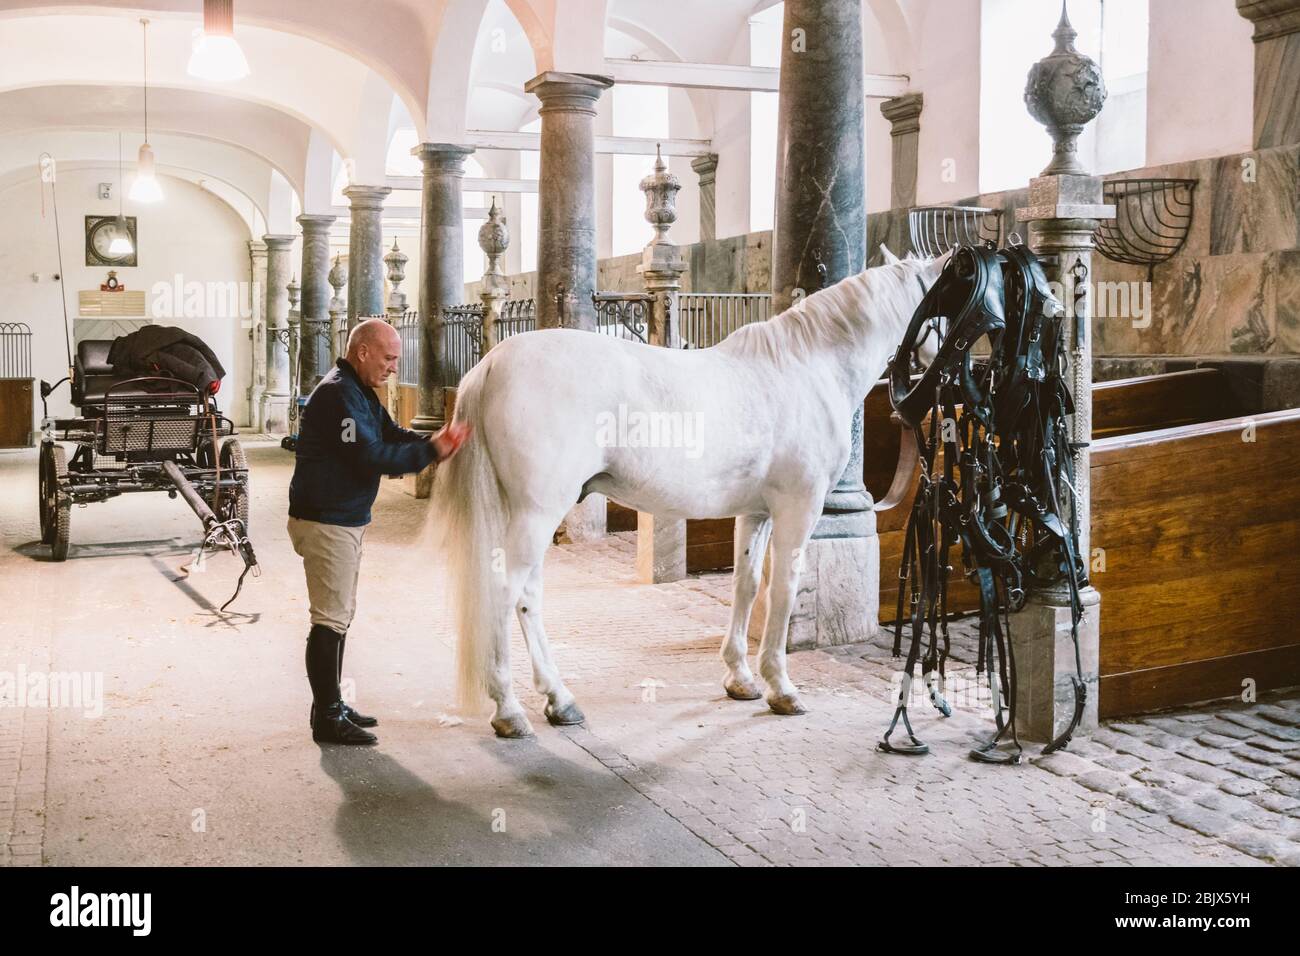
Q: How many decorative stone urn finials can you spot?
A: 6